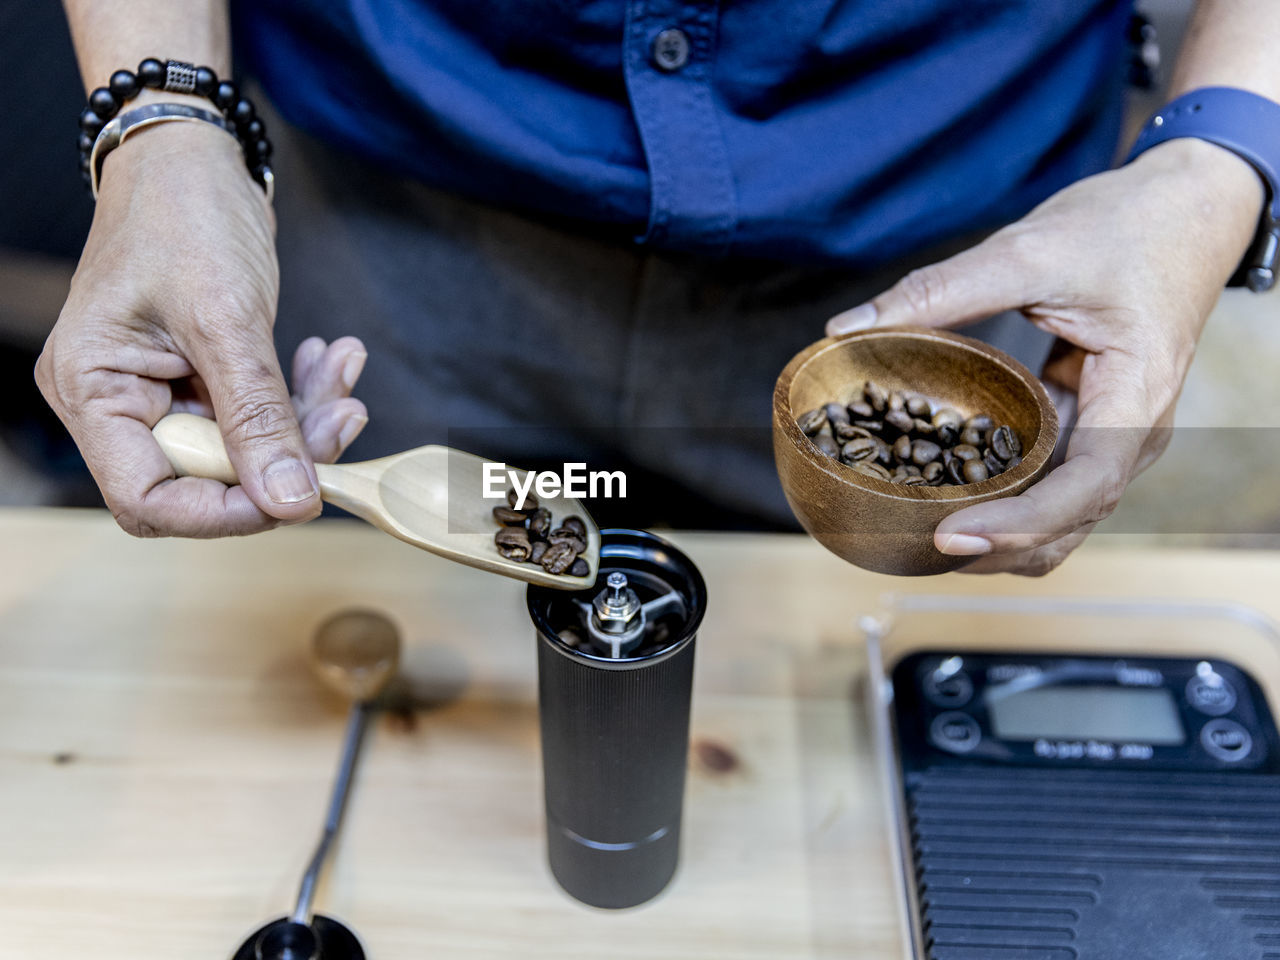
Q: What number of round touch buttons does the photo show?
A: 4